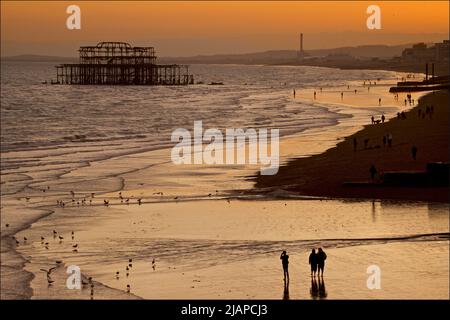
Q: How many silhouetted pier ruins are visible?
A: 1